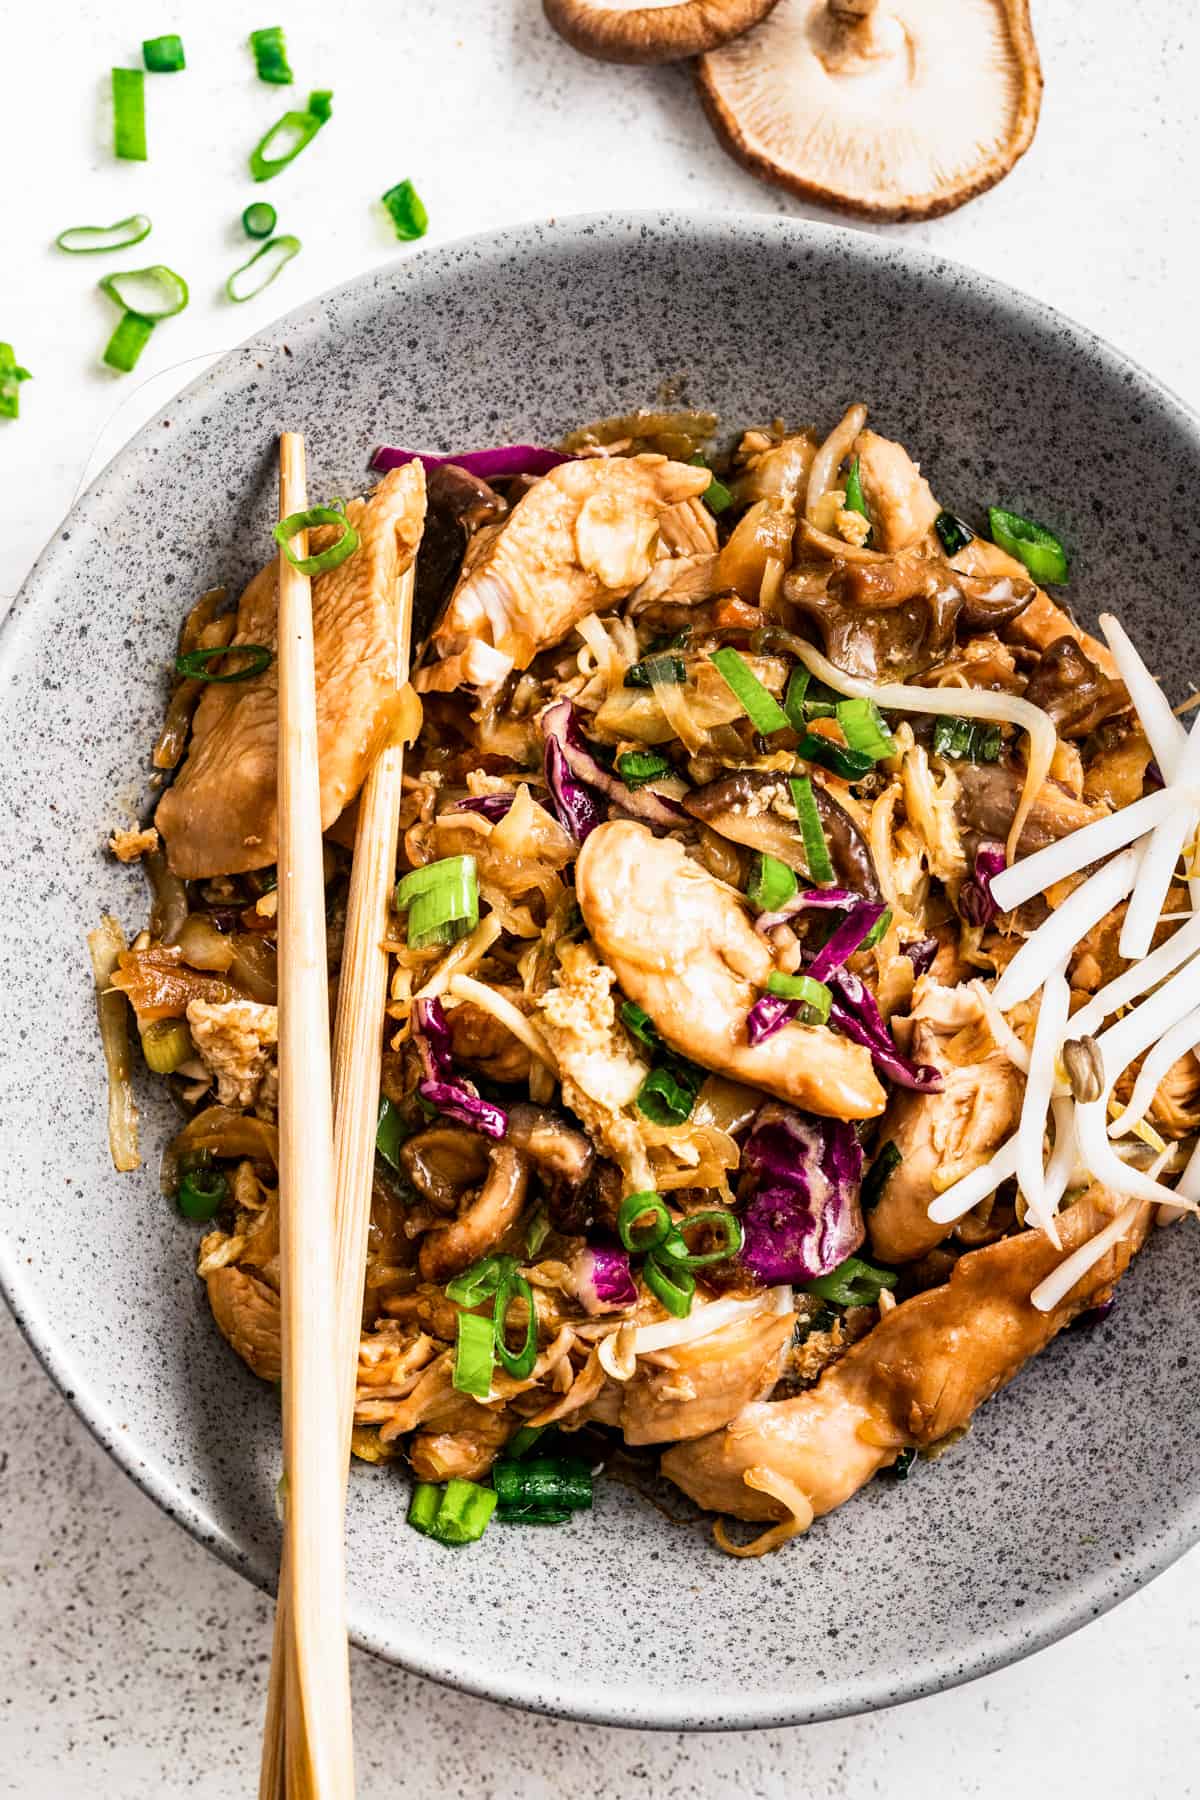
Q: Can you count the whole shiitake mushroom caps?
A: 2